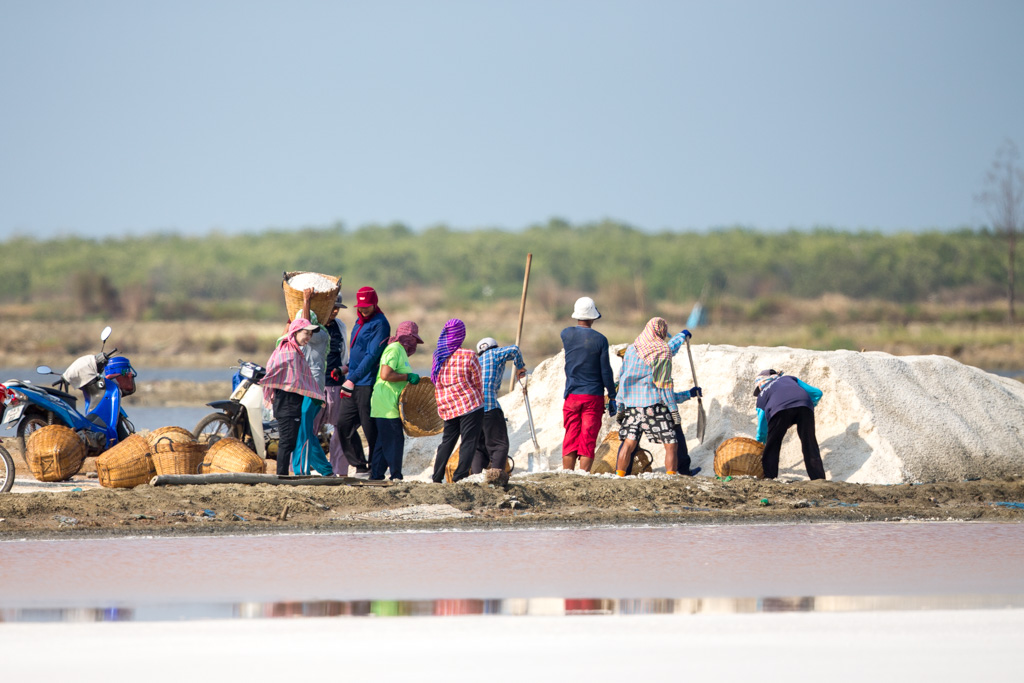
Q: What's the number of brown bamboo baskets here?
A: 10